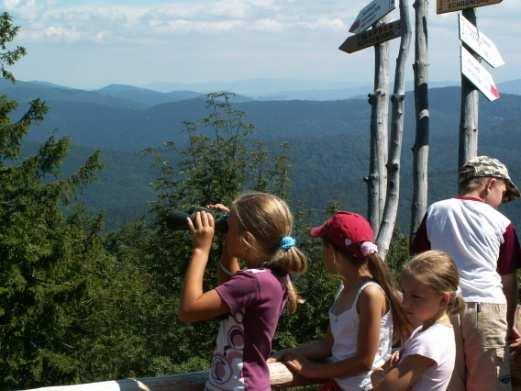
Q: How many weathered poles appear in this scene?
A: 4